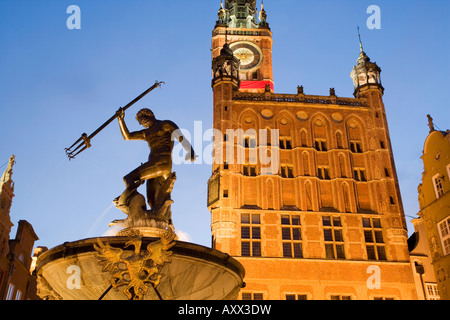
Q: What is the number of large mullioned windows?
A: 4